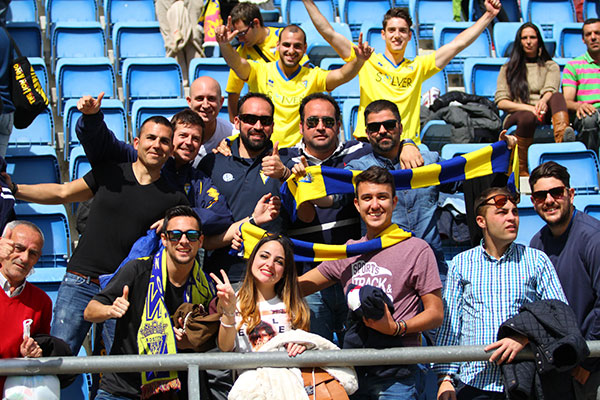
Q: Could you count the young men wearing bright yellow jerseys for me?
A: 3